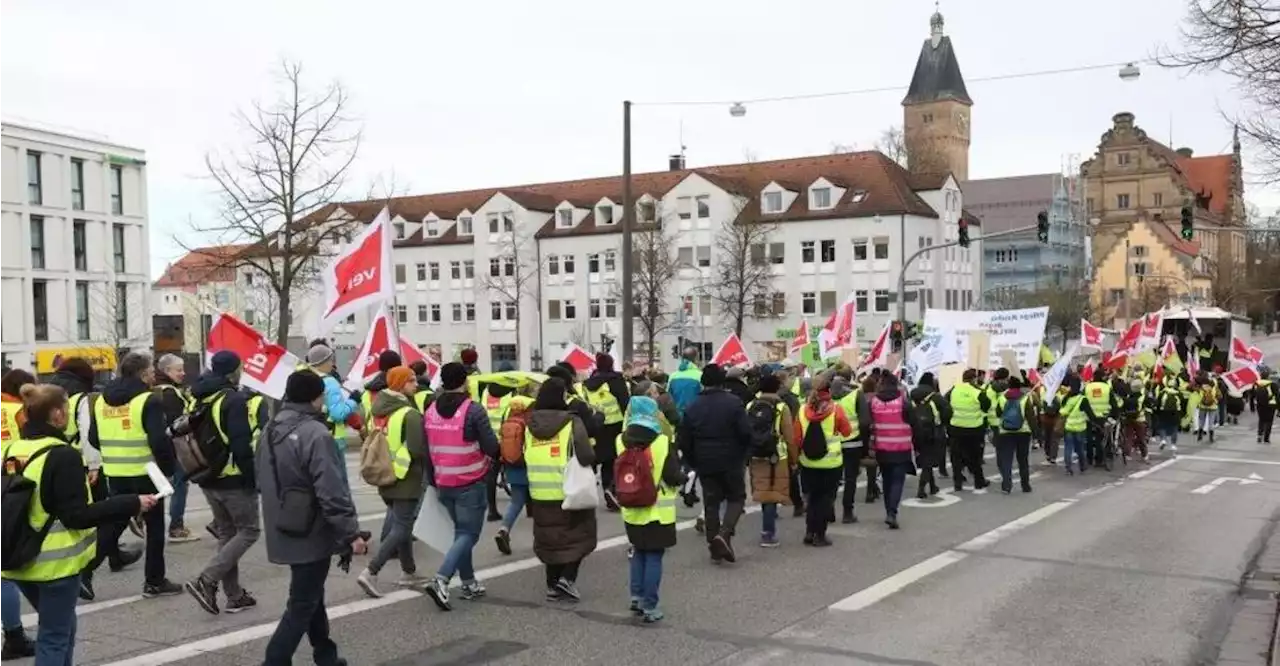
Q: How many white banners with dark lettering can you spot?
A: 1